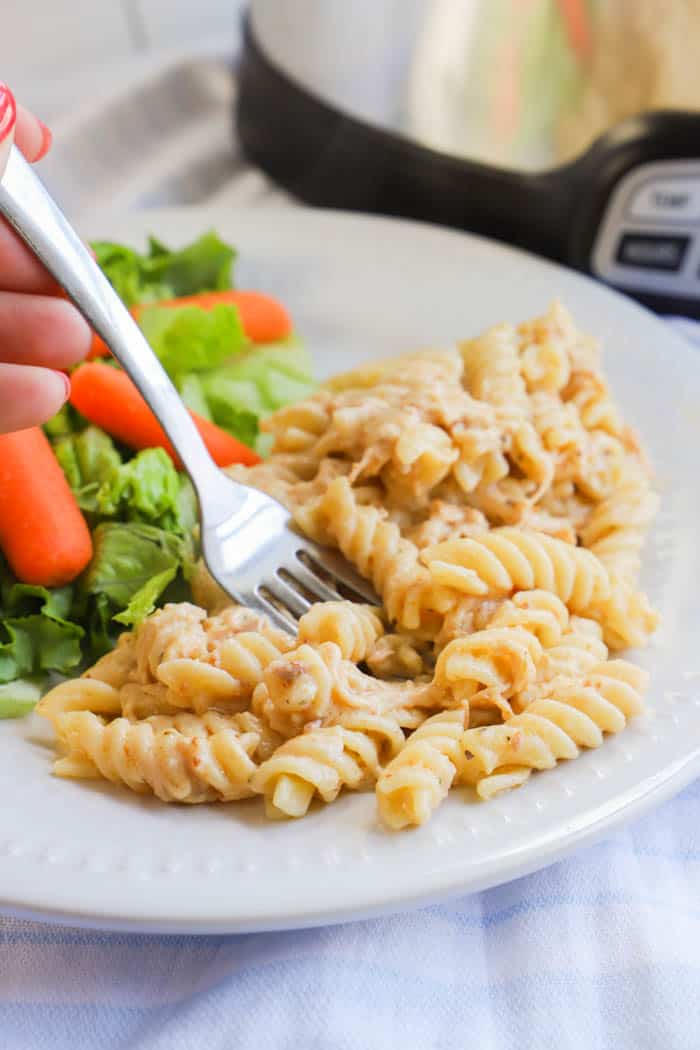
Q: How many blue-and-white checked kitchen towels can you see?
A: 1